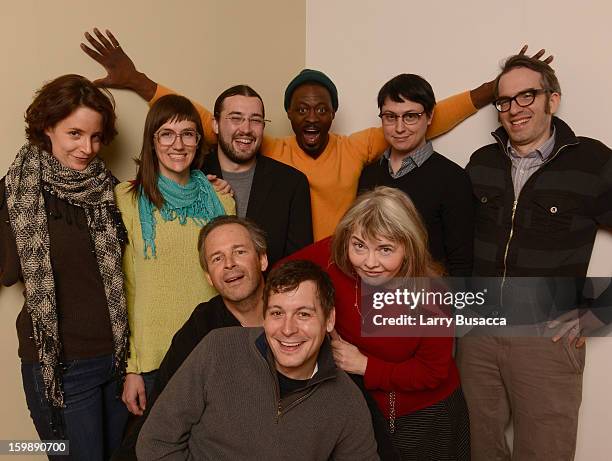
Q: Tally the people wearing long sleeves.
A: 9